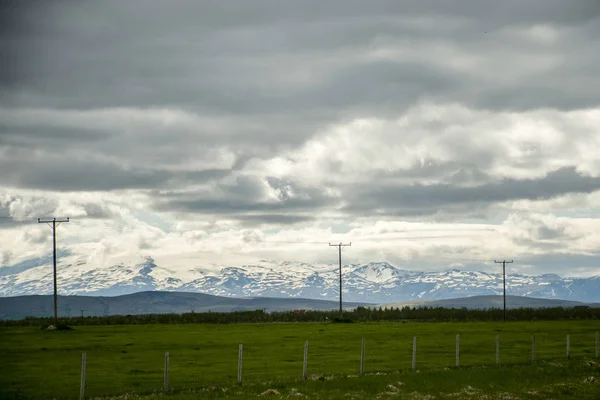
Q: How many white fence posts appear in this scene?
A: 11